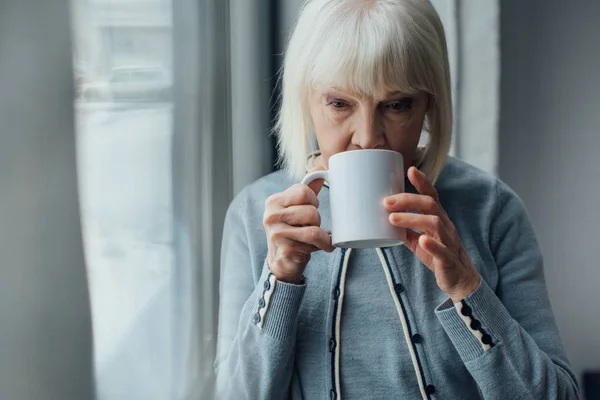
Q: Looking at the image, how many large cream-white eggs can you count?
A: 0